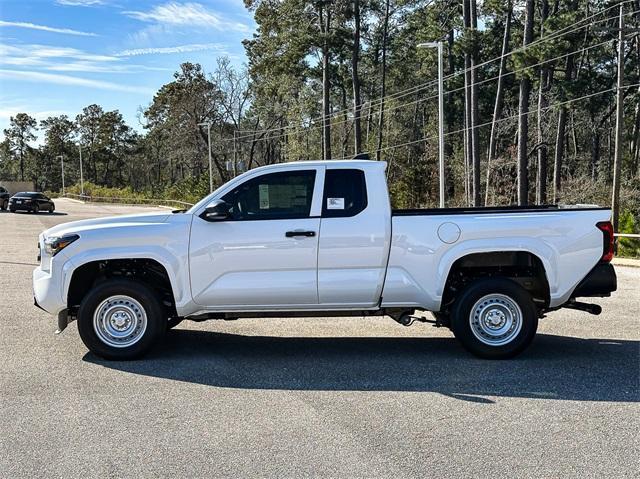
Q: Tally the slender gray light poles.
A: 4